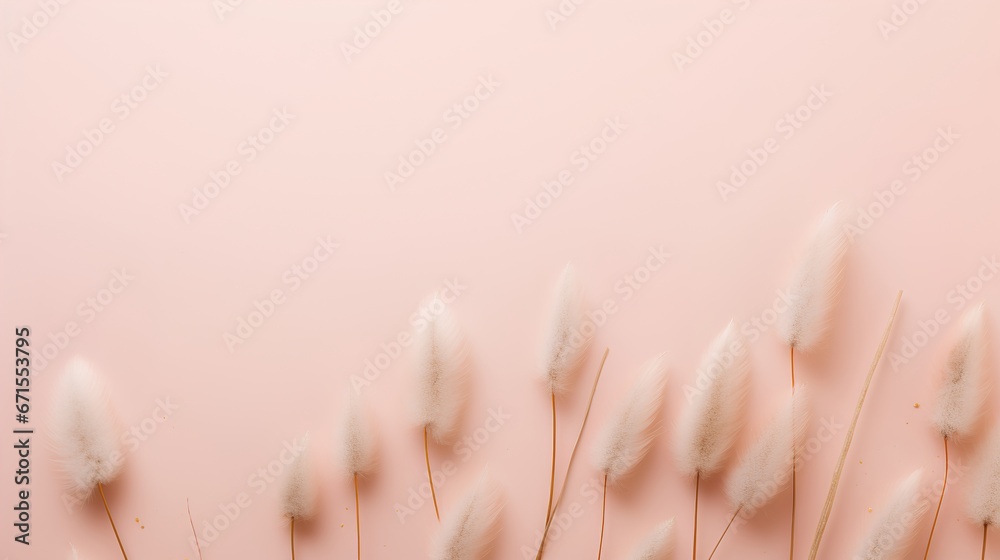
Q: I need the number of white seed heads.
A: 14